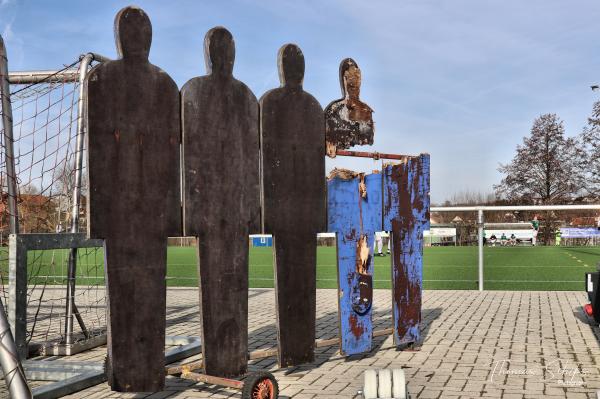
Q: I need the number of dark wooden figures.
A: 3